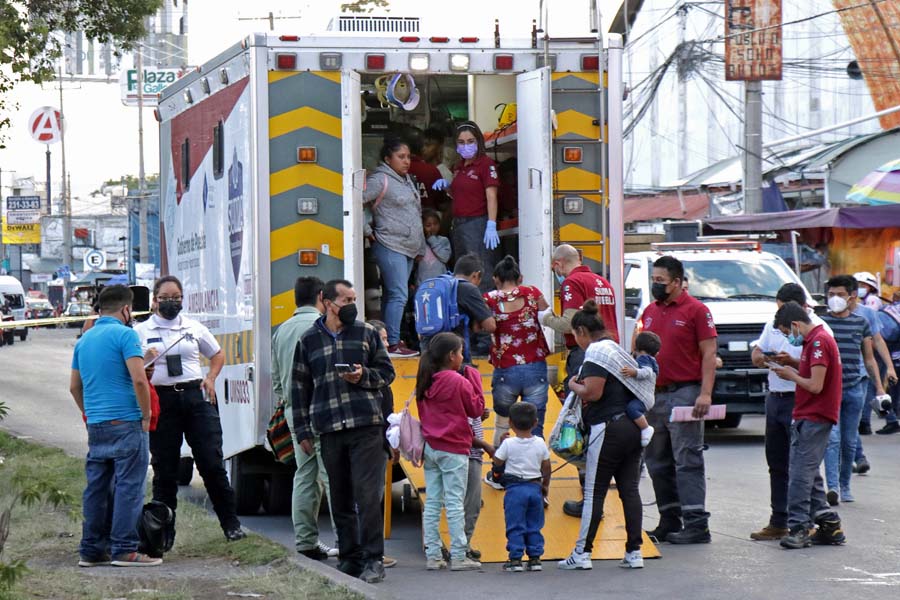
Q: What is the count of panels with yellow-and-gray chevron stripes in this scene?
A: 2